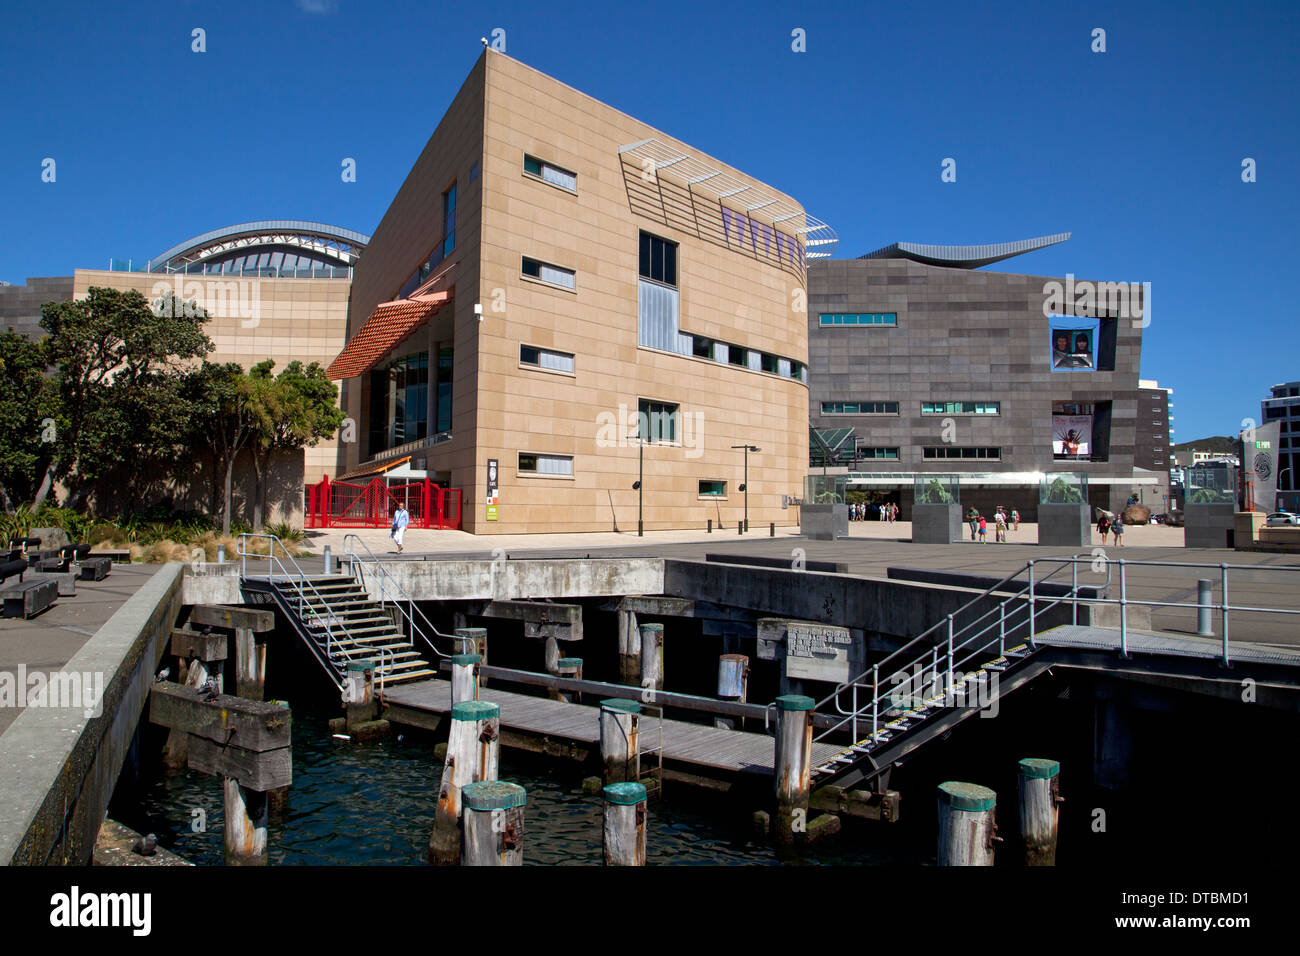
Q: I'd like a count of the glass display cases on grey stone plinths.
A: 4